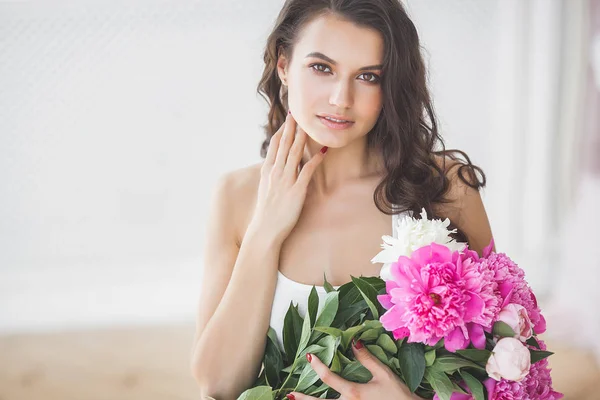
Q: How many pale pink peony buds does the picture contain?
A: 2